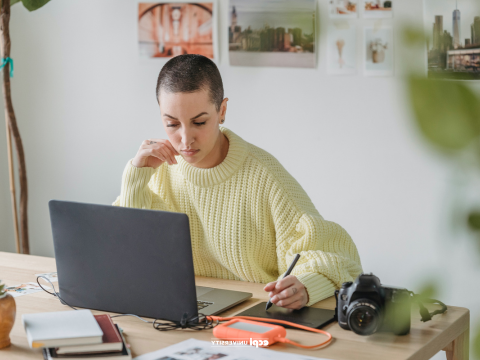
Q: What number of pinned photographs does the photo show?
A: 7